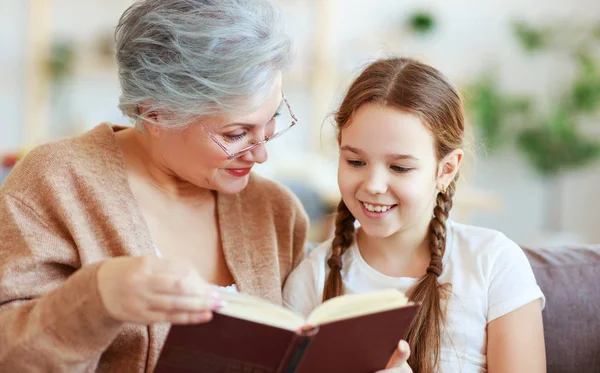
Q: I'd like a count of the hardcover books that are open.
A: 1